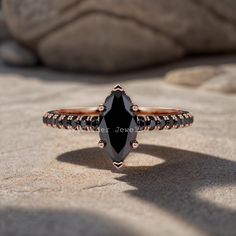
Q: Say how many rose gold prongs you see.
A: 6